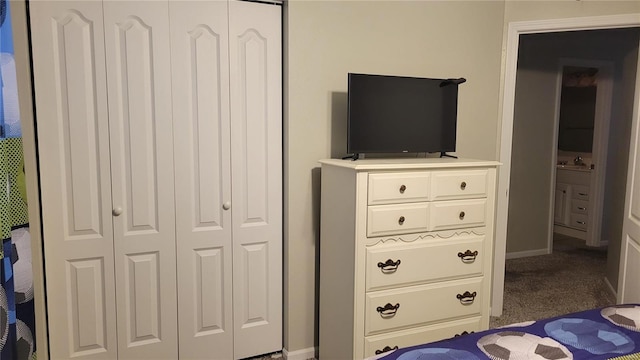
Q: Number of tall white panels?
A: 4